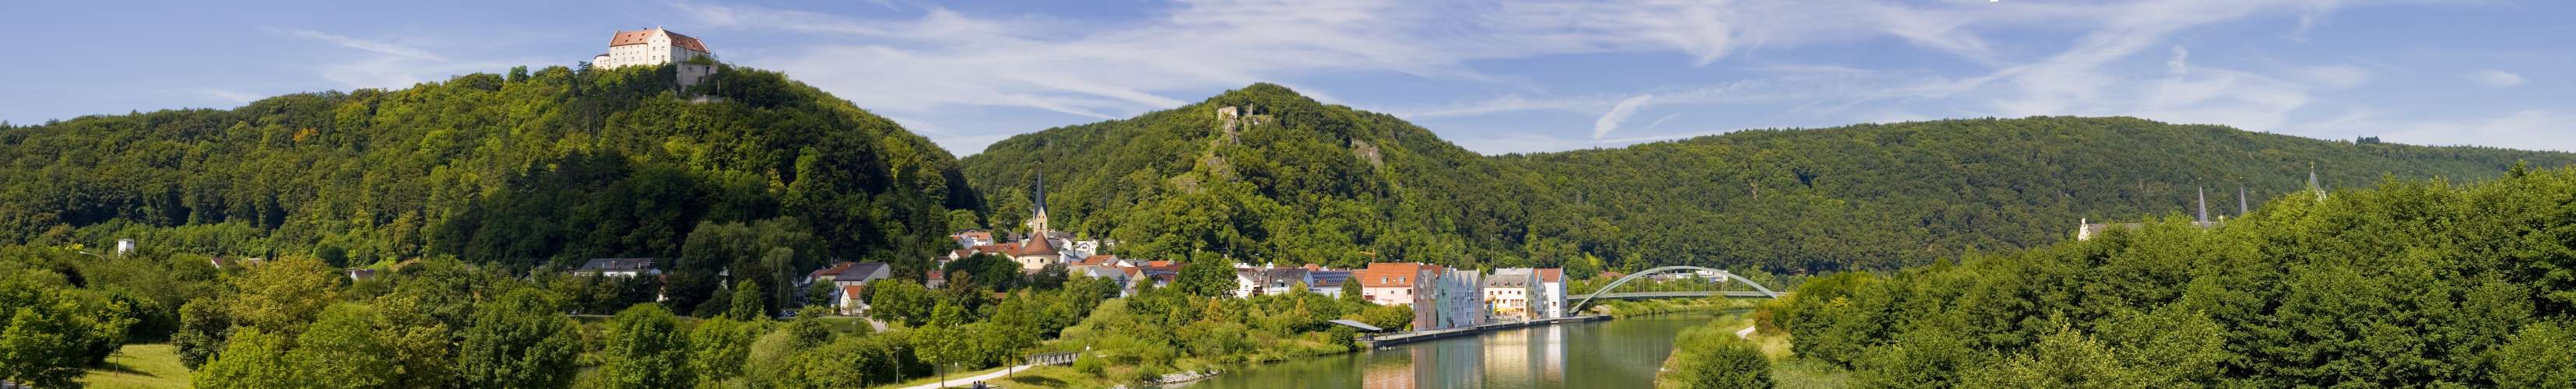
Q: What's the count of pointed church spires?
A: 4